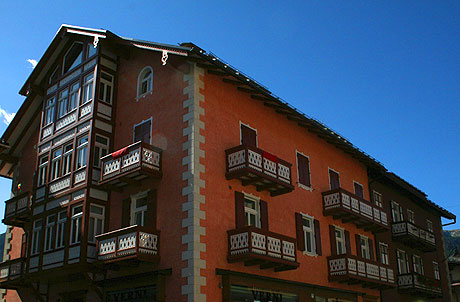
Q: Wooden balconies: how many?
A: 10